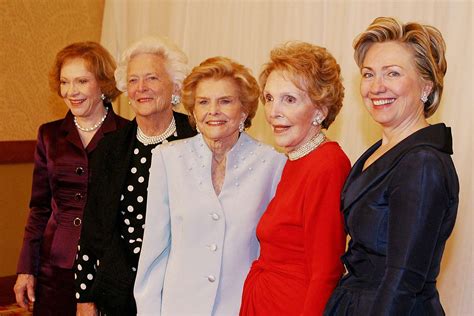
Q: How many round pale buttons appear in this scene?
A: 3